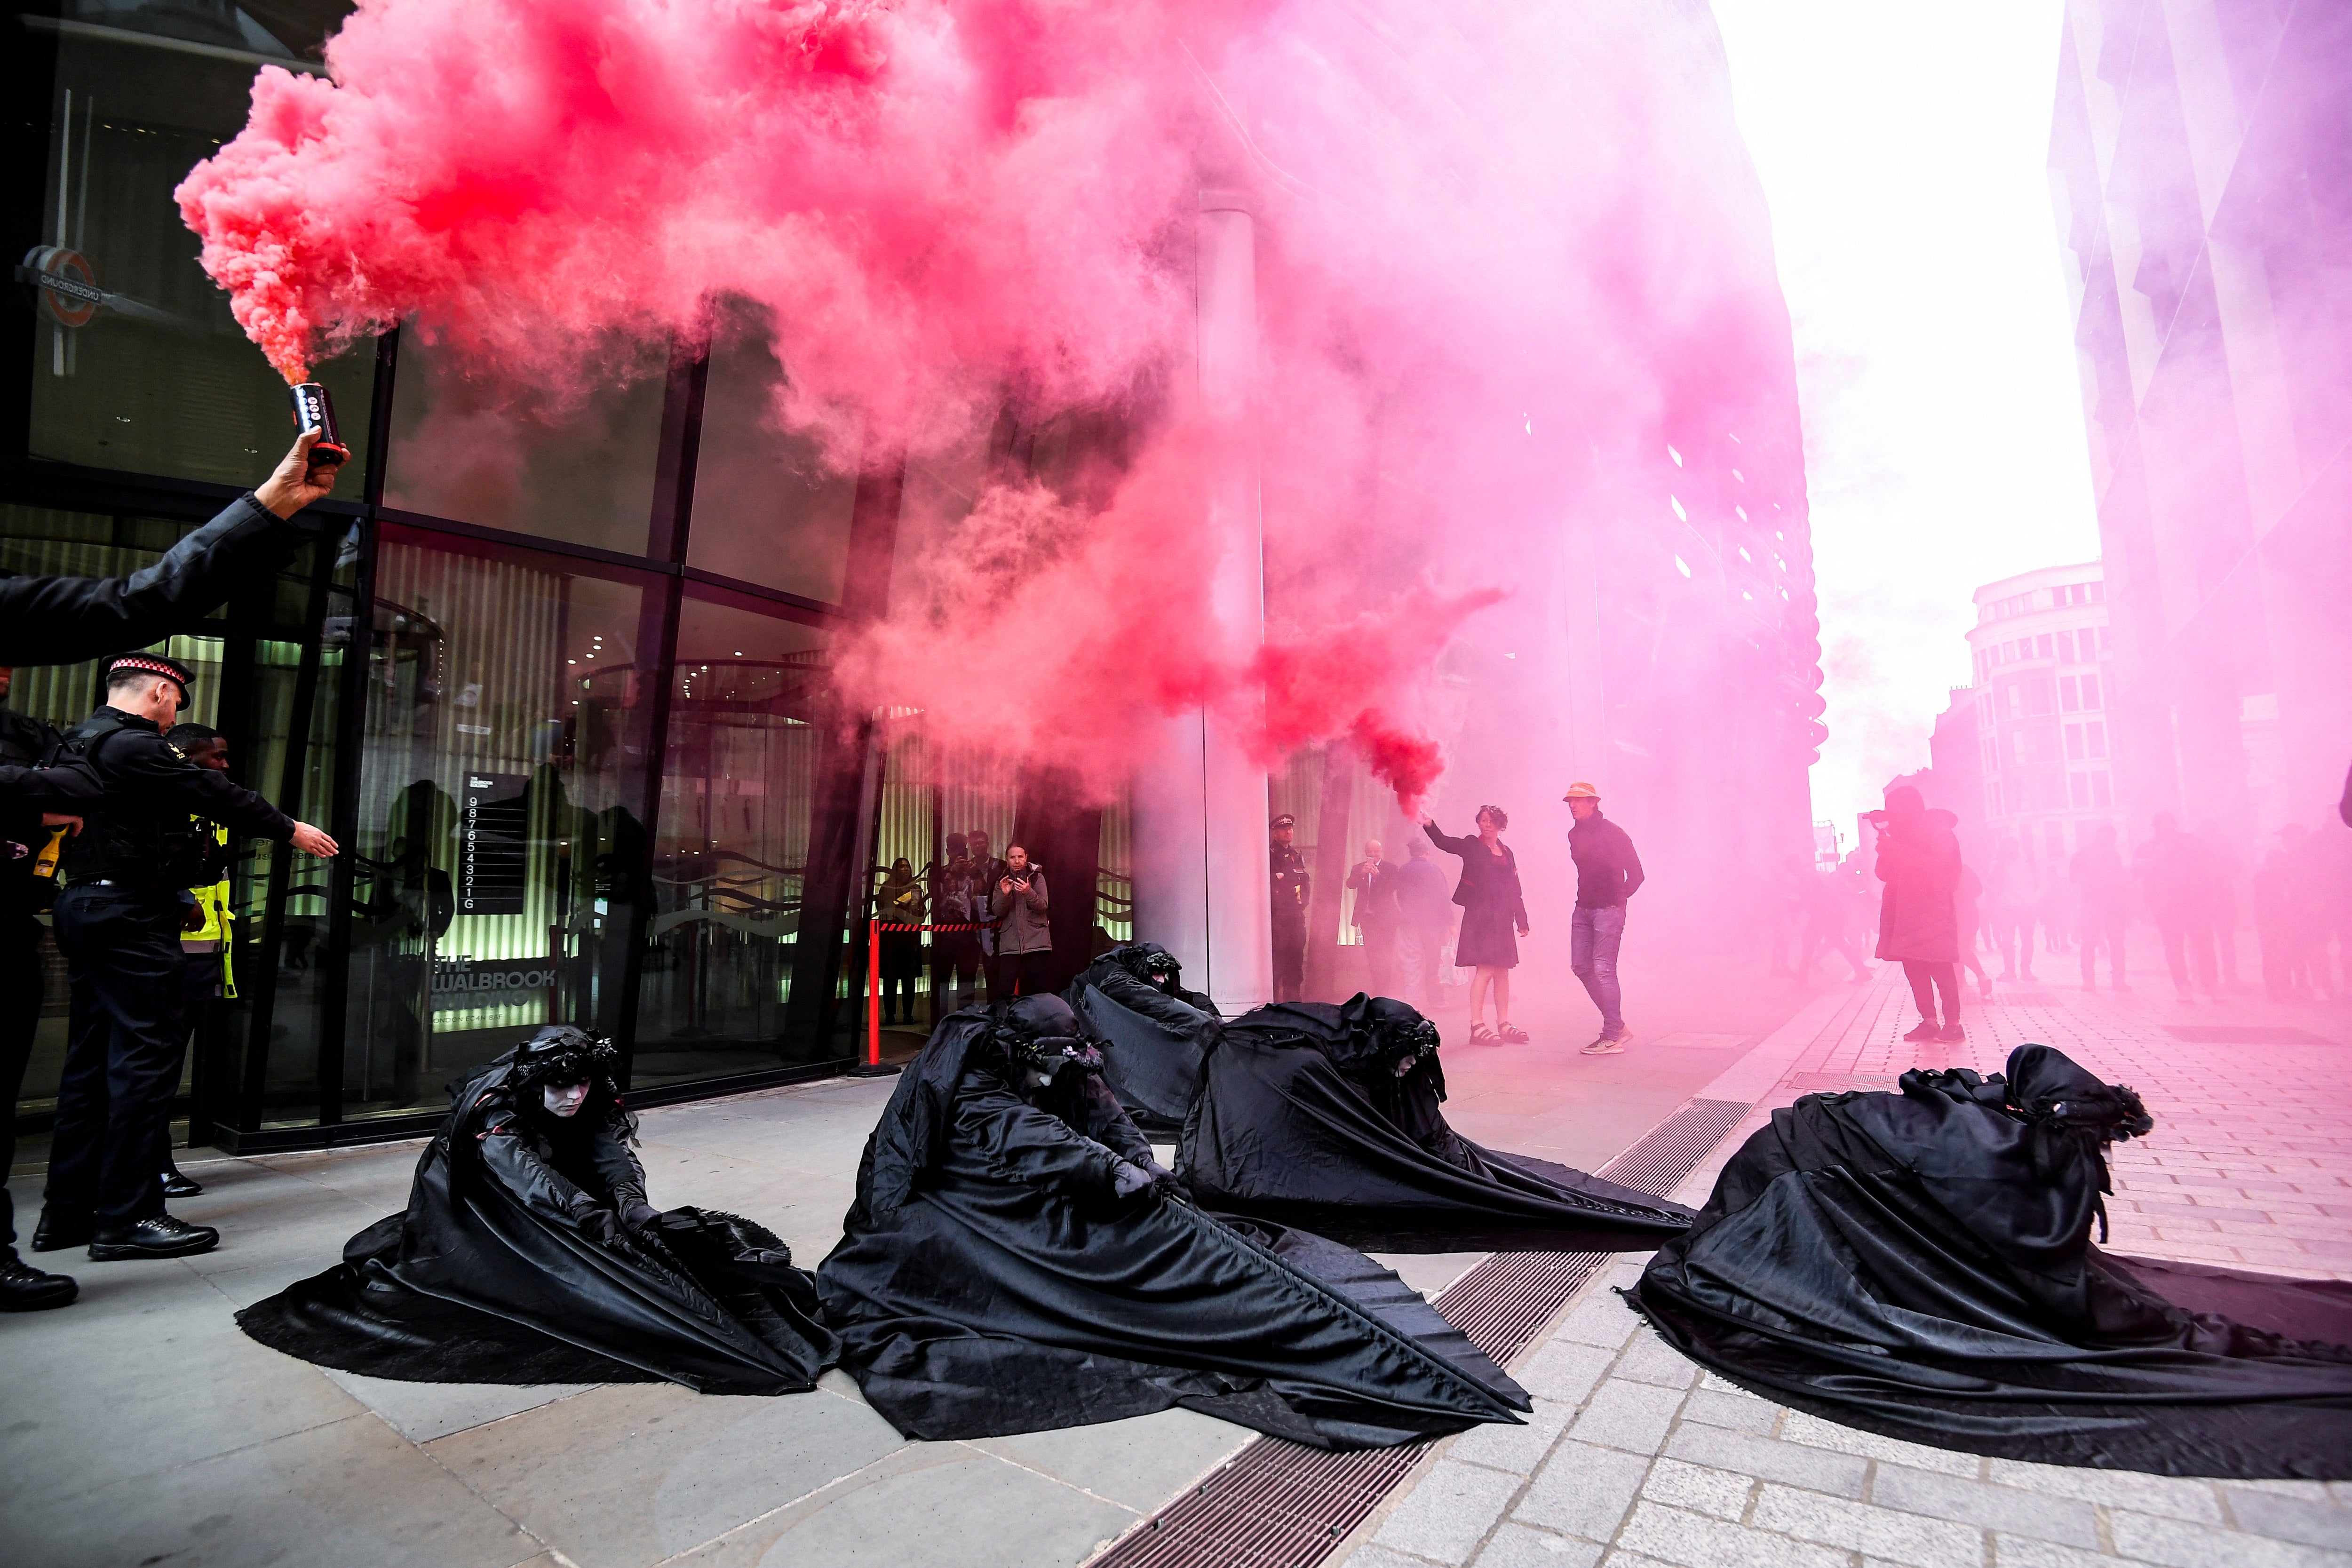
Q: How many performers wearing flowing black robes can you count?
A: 5